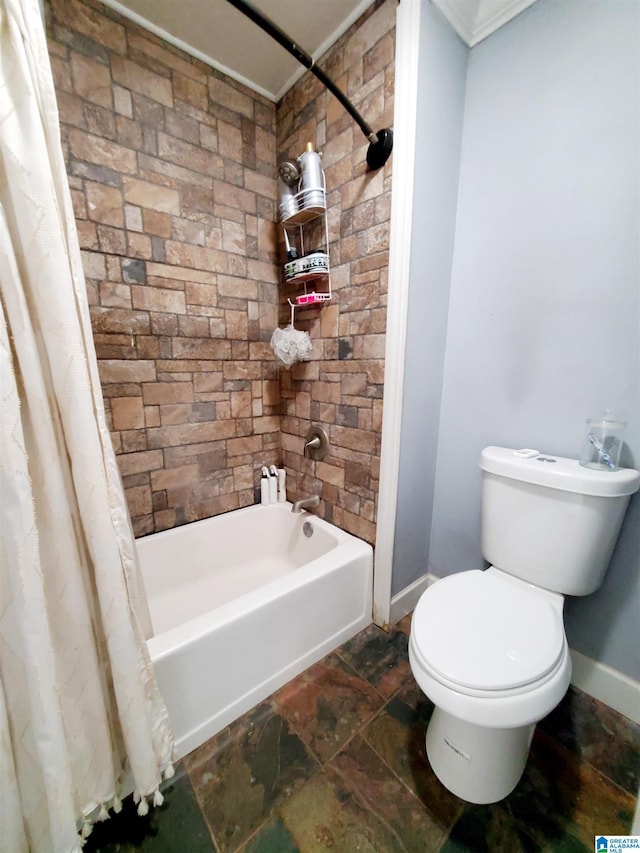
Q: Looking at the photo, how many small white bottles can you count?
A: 3